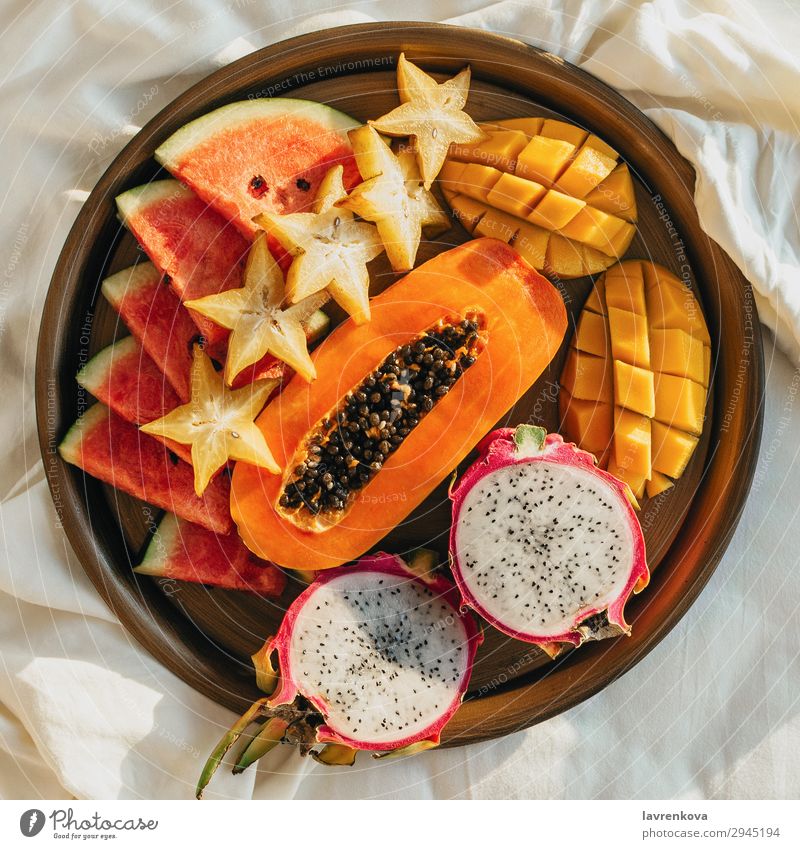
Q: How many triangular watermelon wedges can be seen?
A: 6